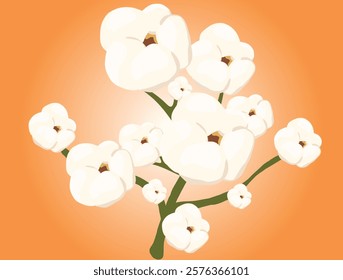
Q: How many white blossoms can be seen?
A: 12